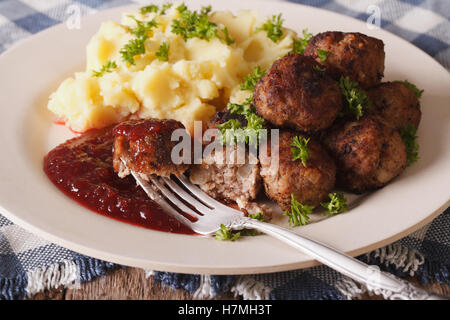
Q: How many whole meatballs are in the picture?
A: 5